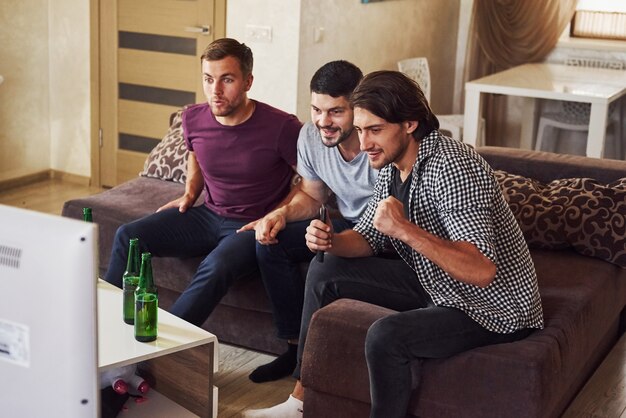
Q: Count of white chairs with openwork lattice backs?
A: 2